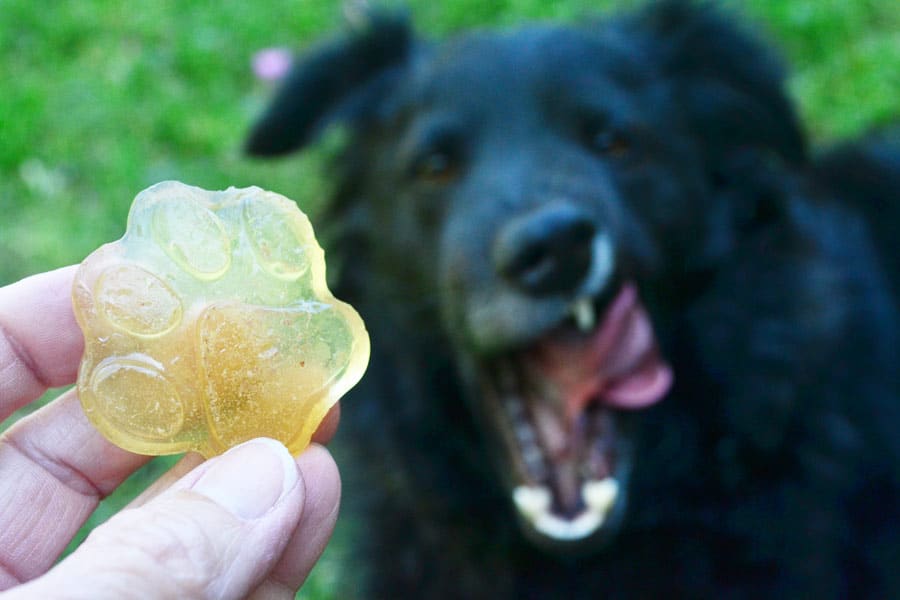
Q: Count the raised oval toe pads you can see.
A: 4